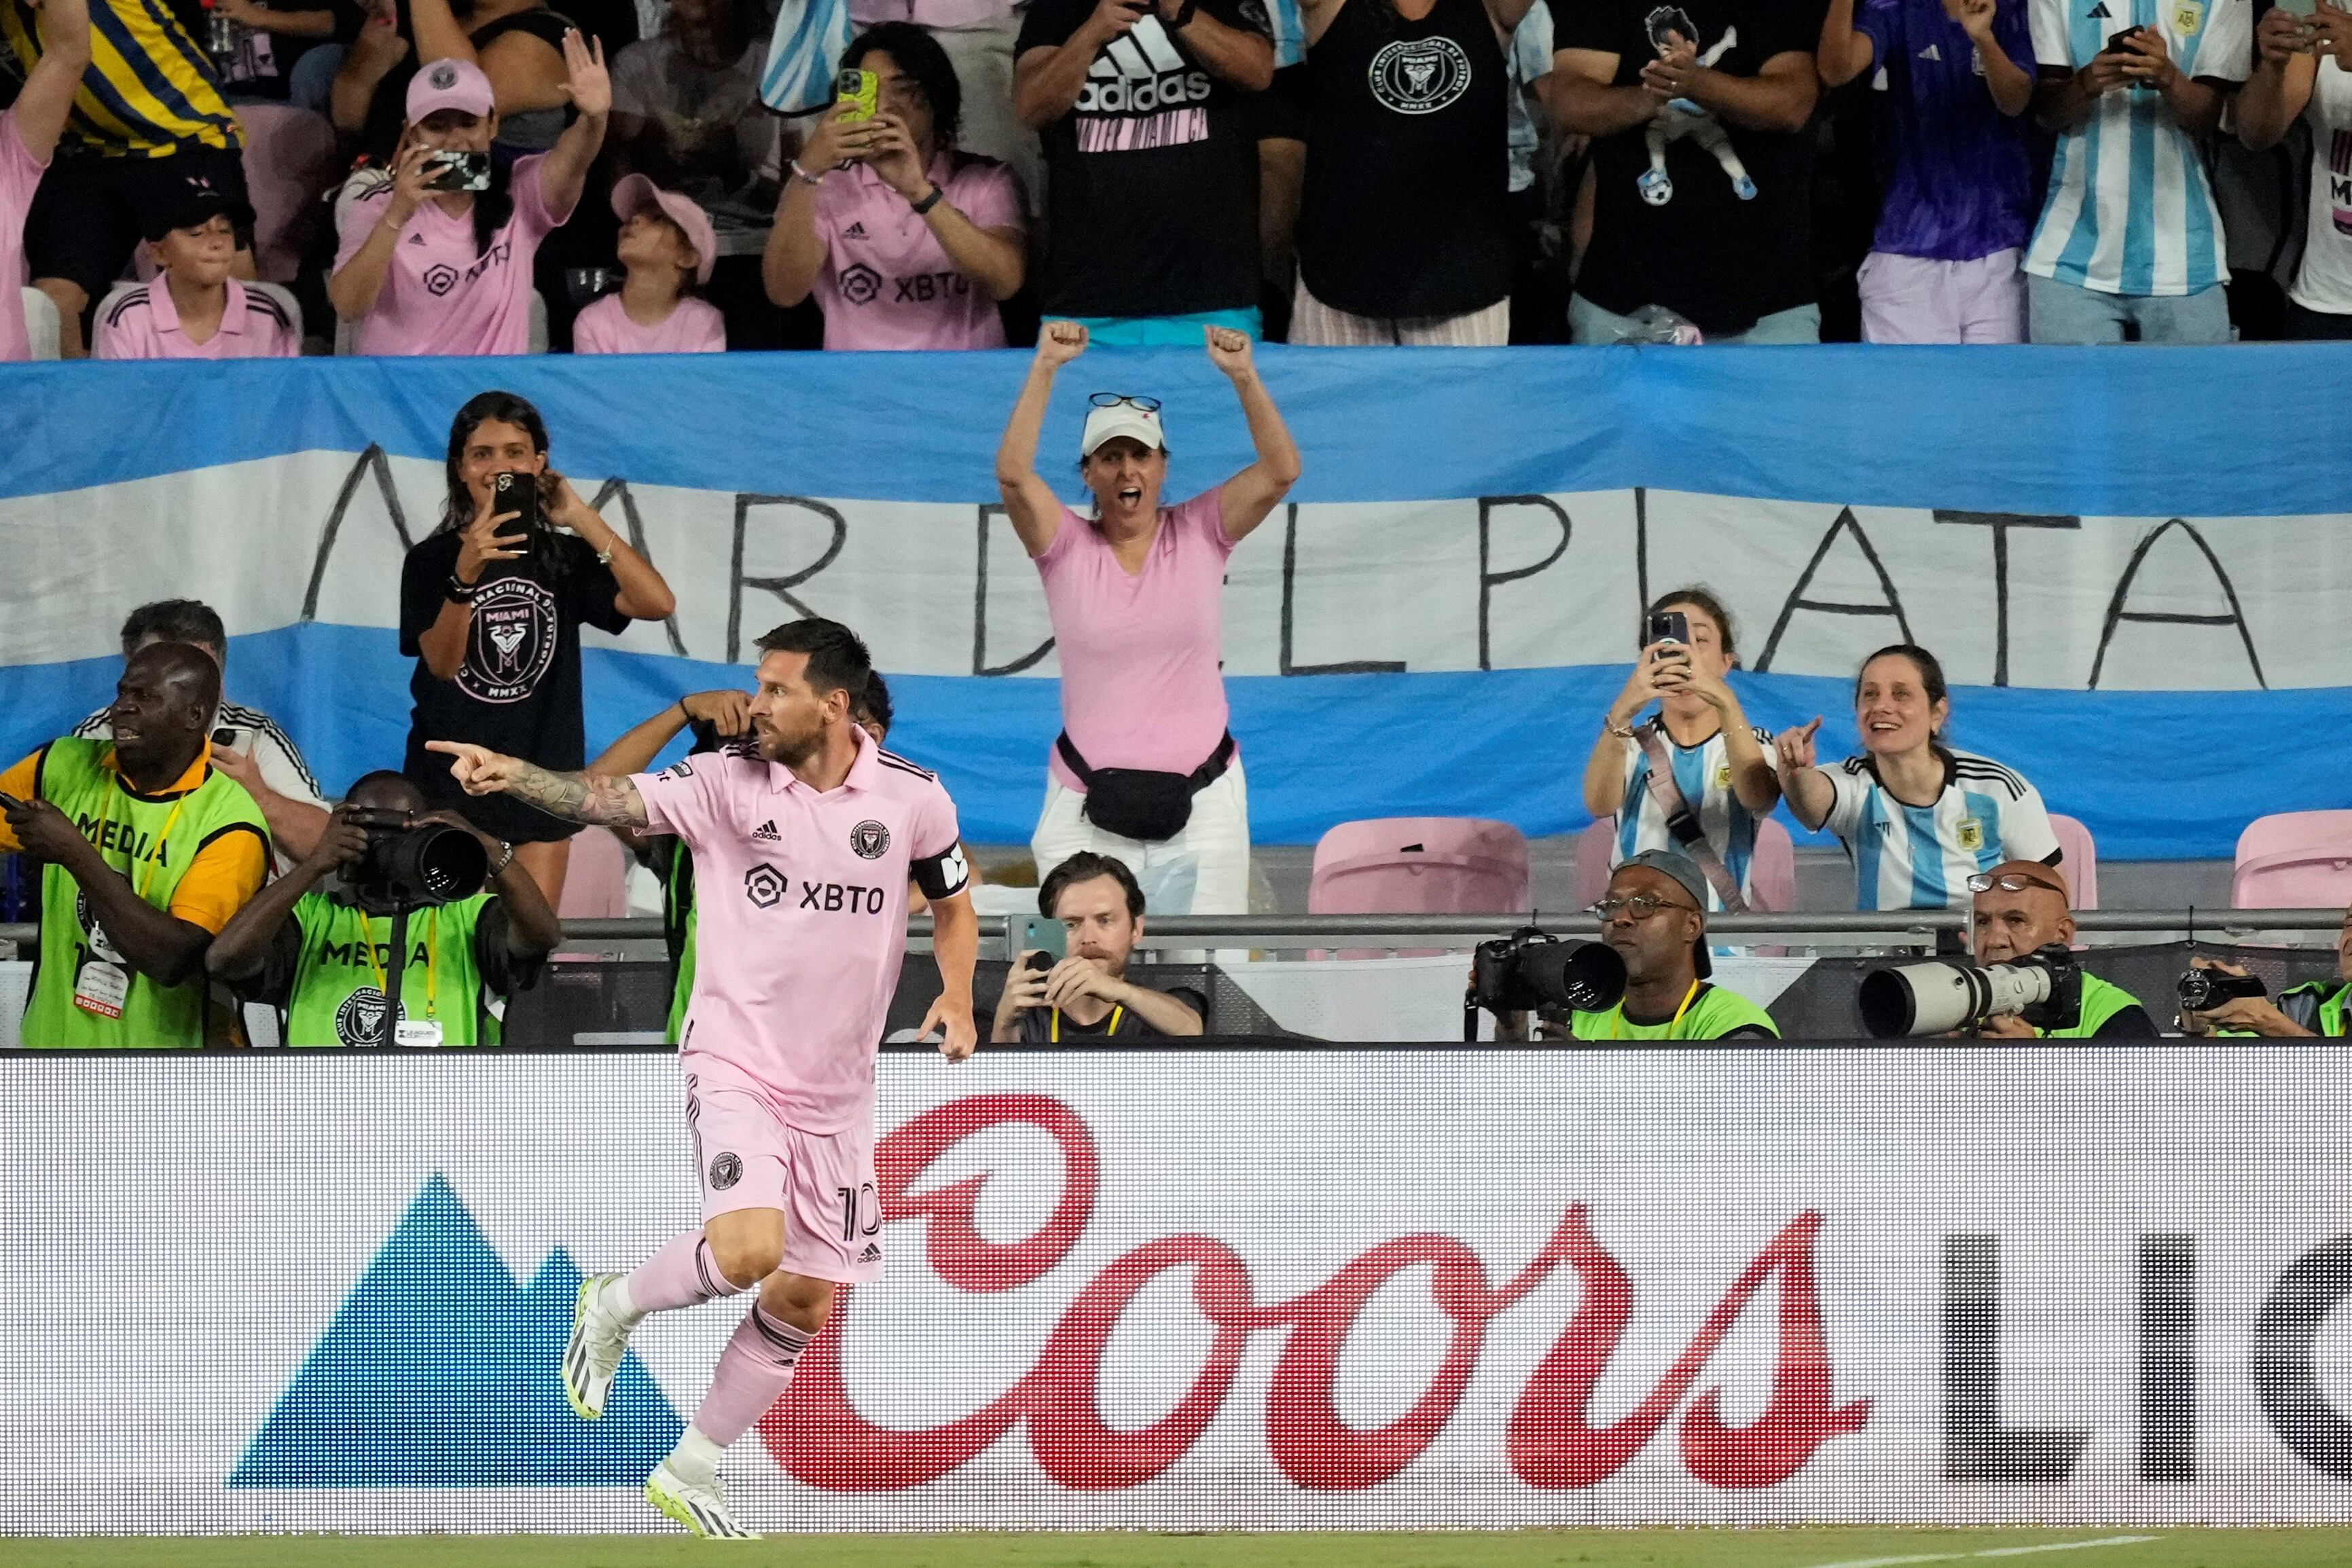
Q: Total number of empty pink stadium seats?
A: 2